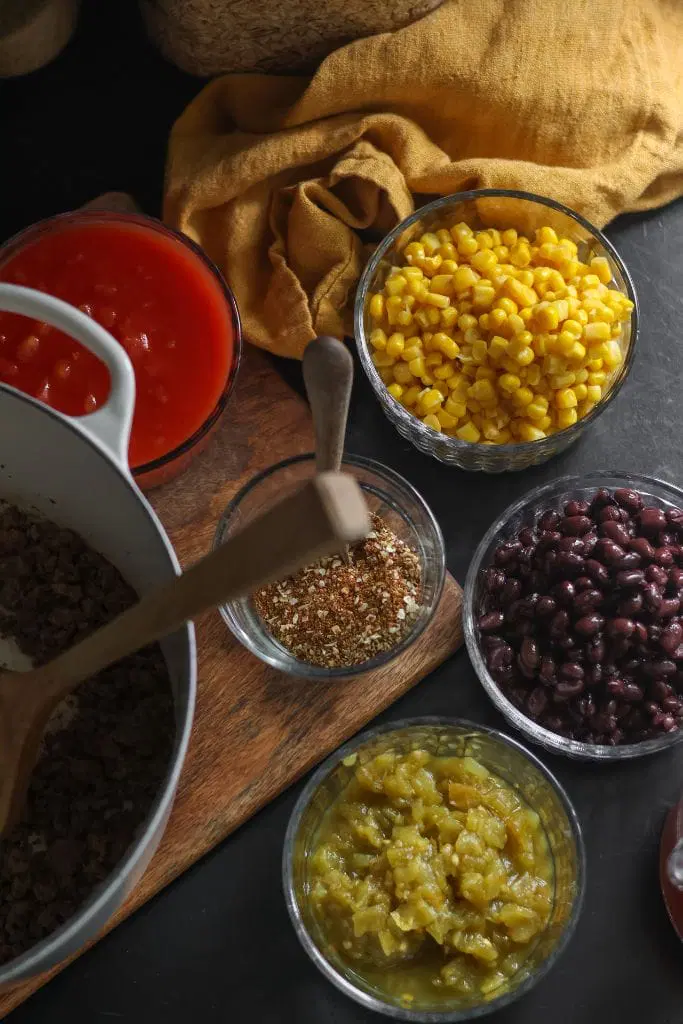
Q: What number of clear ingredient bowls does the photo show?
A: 5